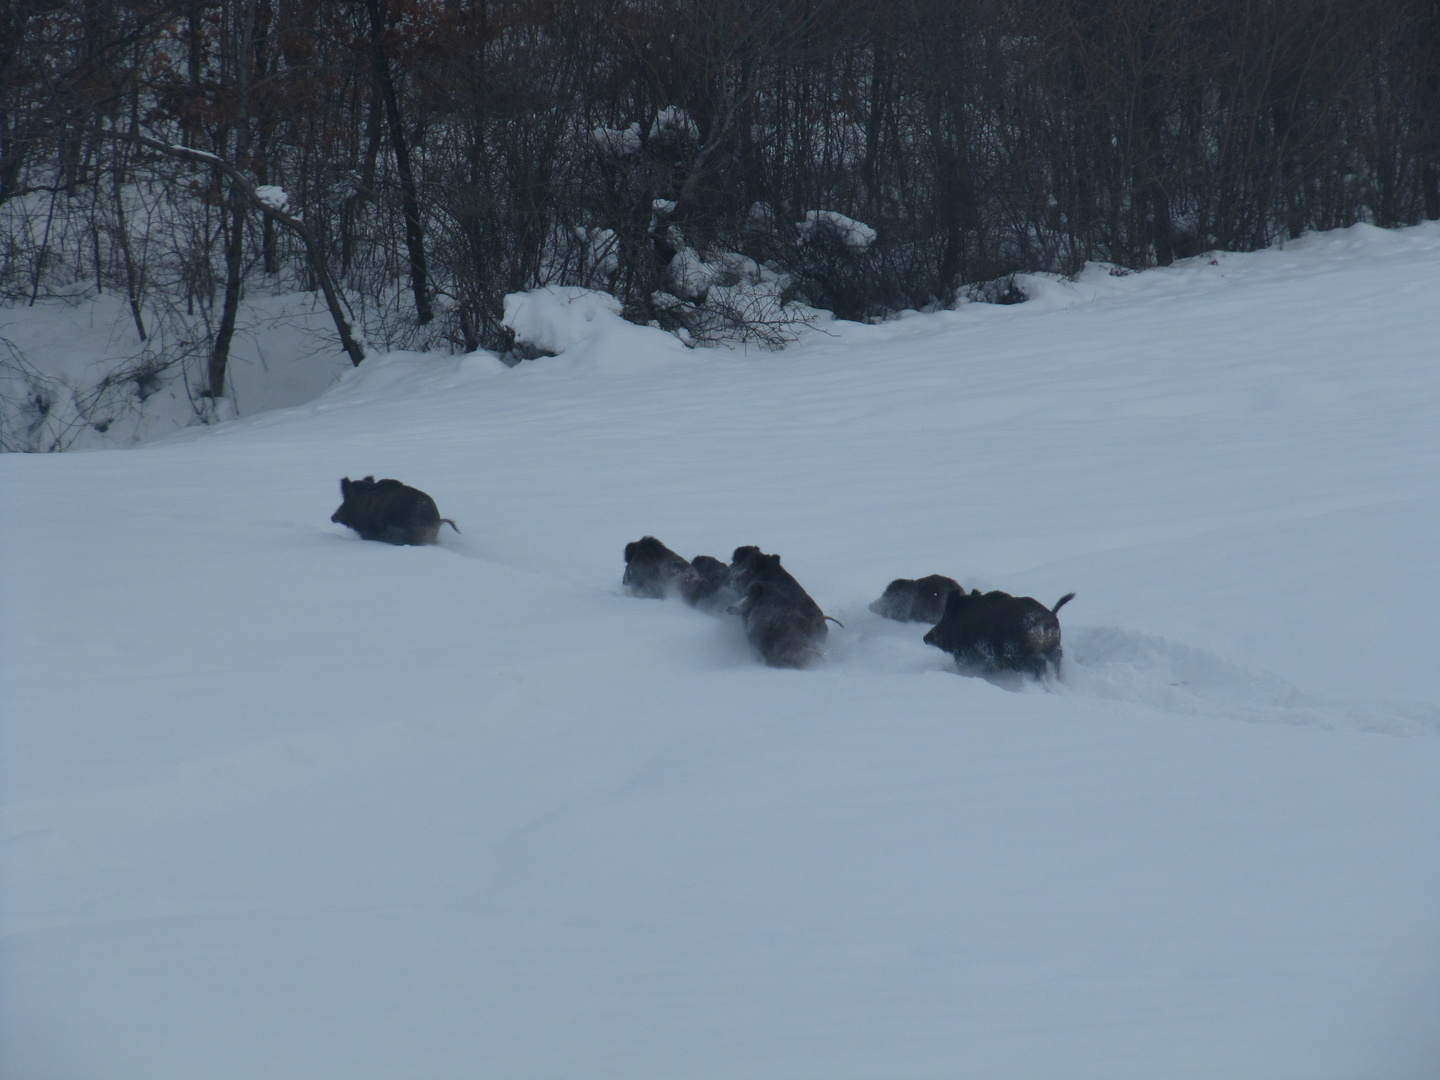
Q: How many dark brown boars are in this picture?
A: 7